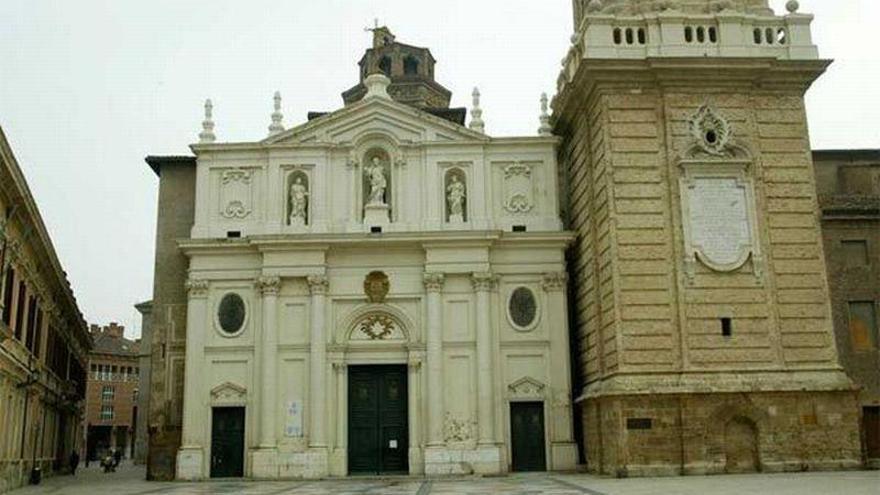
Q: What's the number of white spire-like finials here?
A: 4